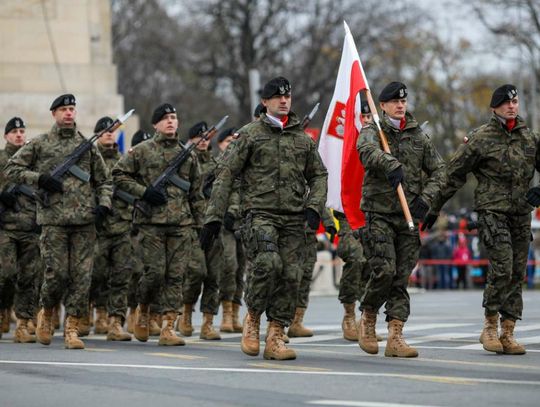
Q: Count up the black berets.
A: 12